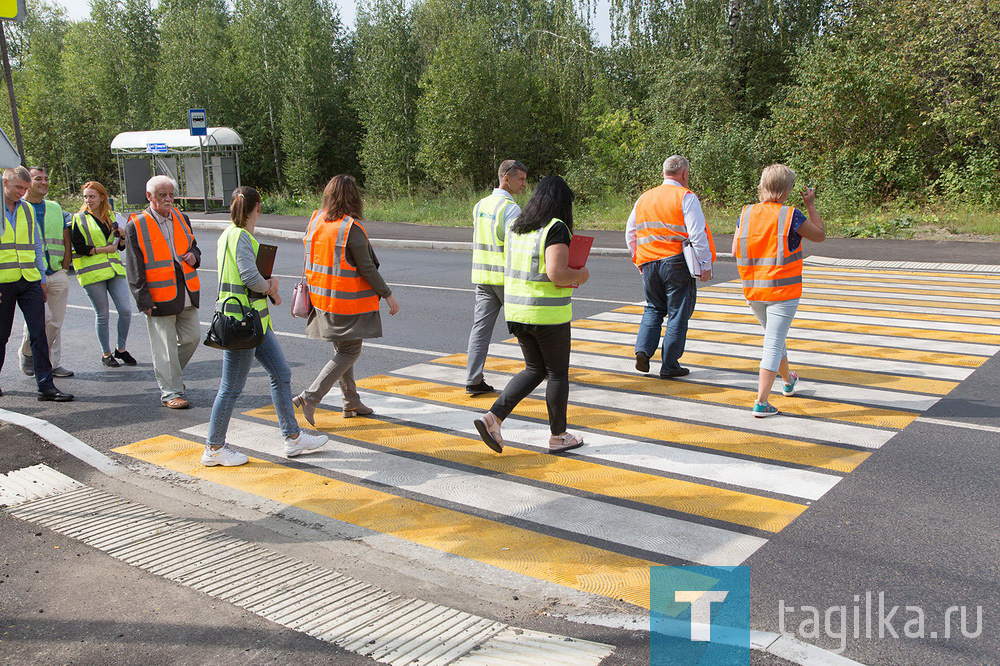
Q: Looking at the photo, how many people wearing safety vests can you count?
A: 10